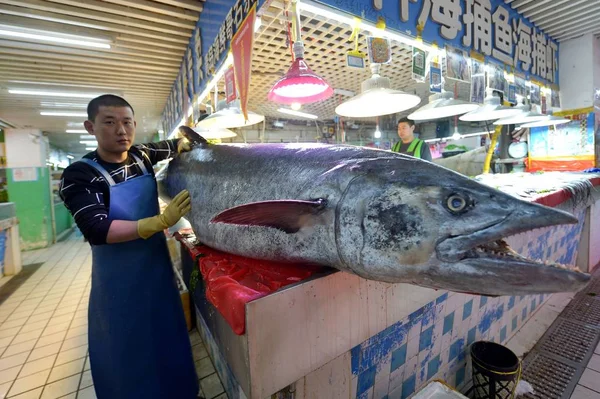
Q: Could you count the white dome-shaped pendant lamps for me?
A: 7